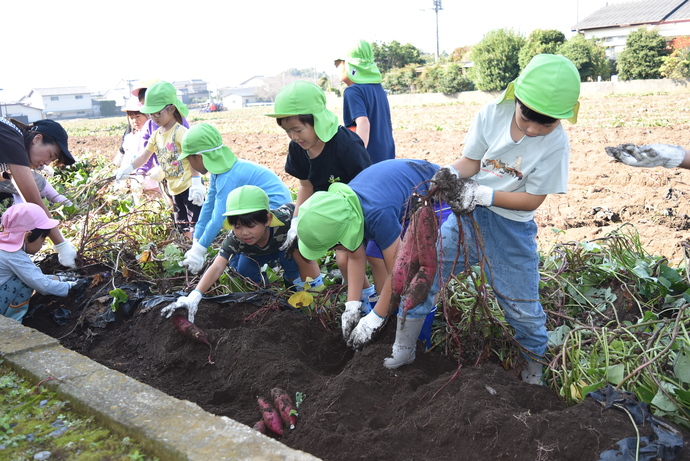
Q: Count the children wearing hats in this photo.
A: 10